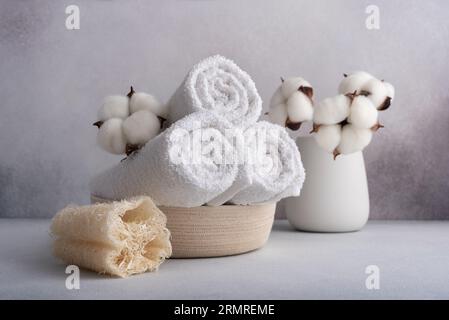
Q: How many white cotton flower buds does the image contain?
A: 4